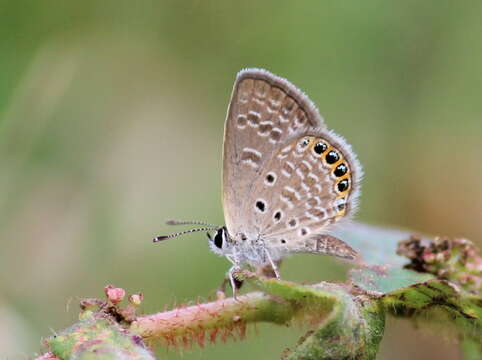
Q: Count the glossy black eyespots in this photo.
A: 4